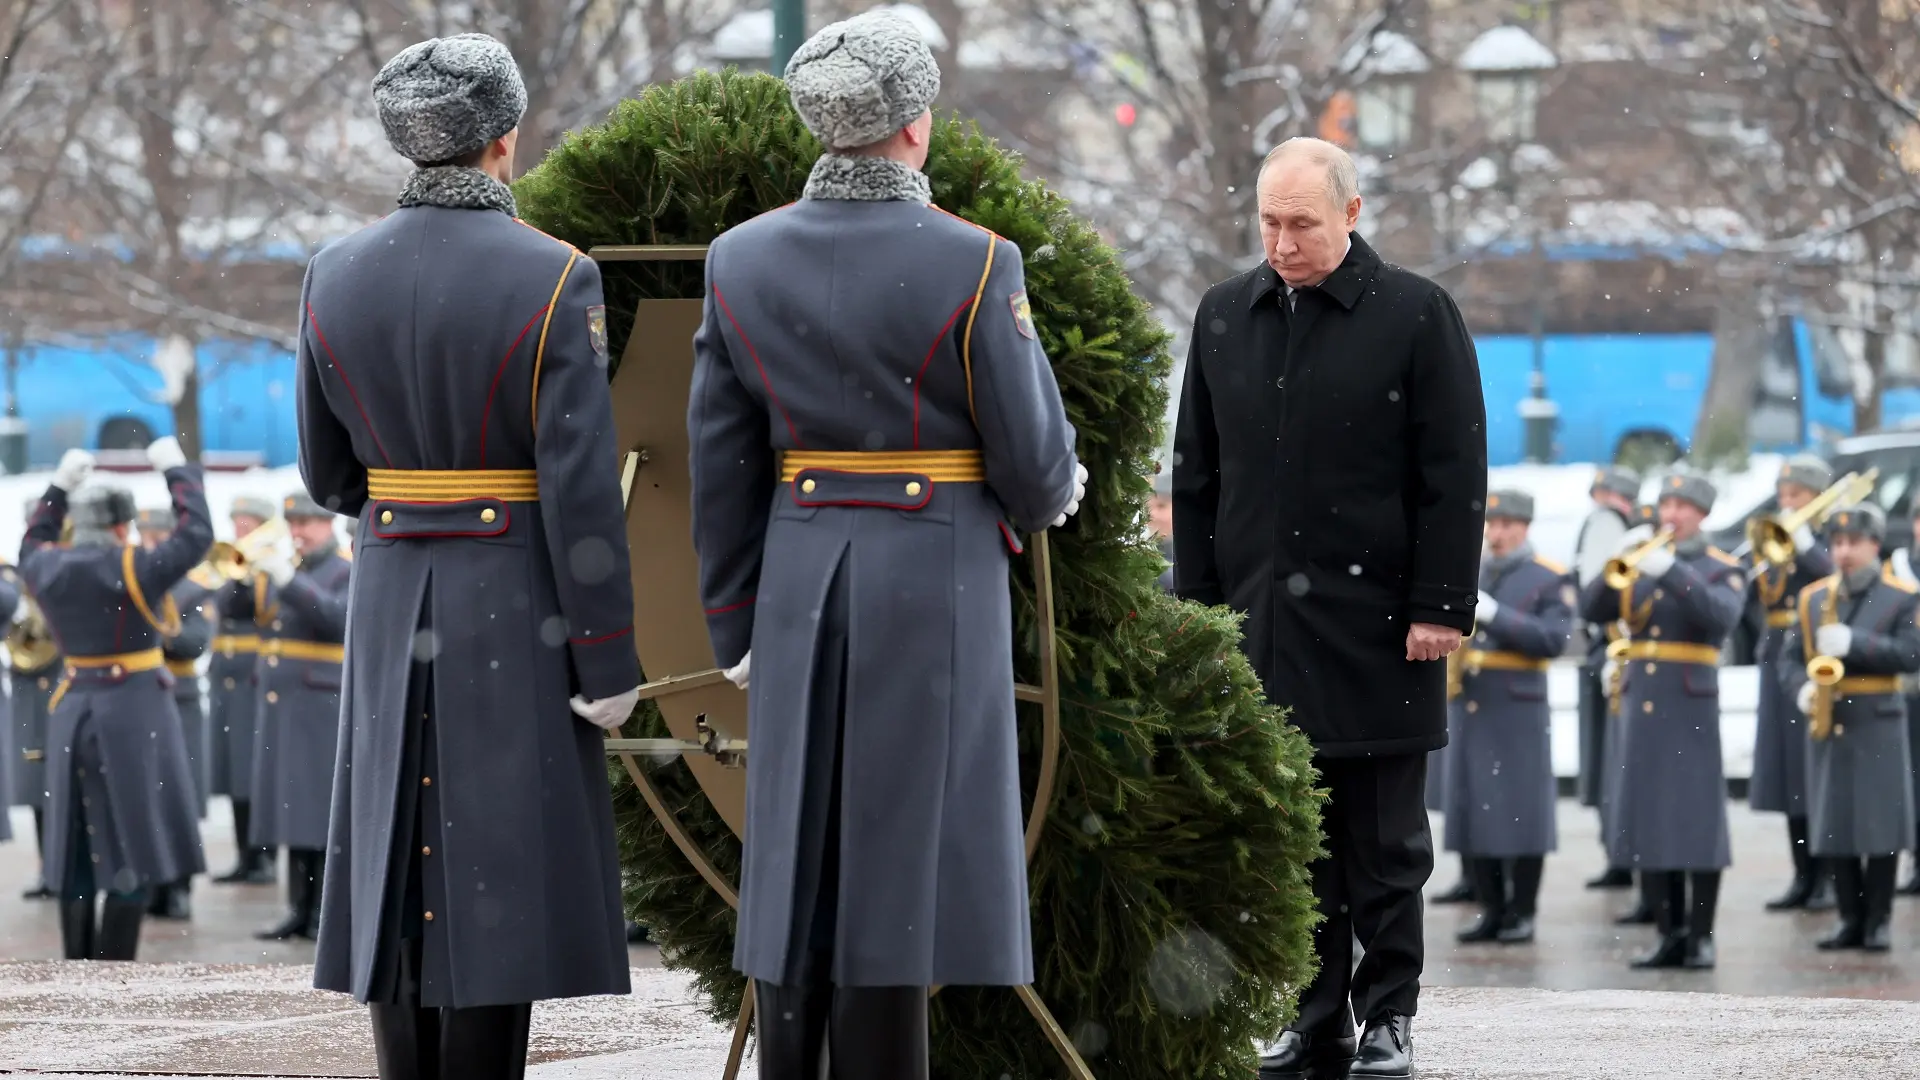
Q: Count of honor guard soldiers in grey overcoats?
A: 2